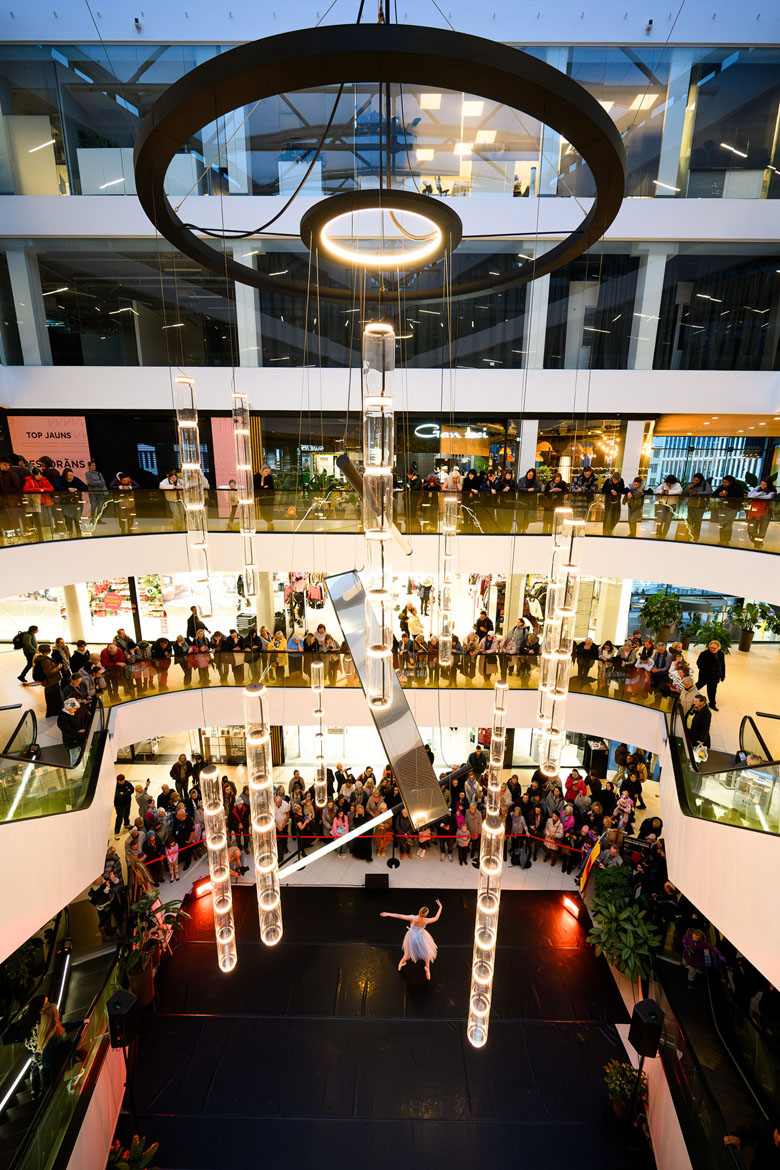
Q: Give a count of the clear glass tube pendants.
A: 11